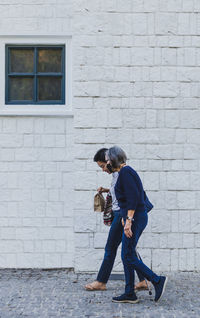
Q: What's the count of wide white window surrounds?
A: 1